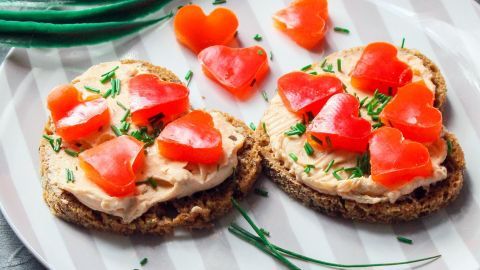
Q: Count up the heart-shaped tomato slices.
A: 12